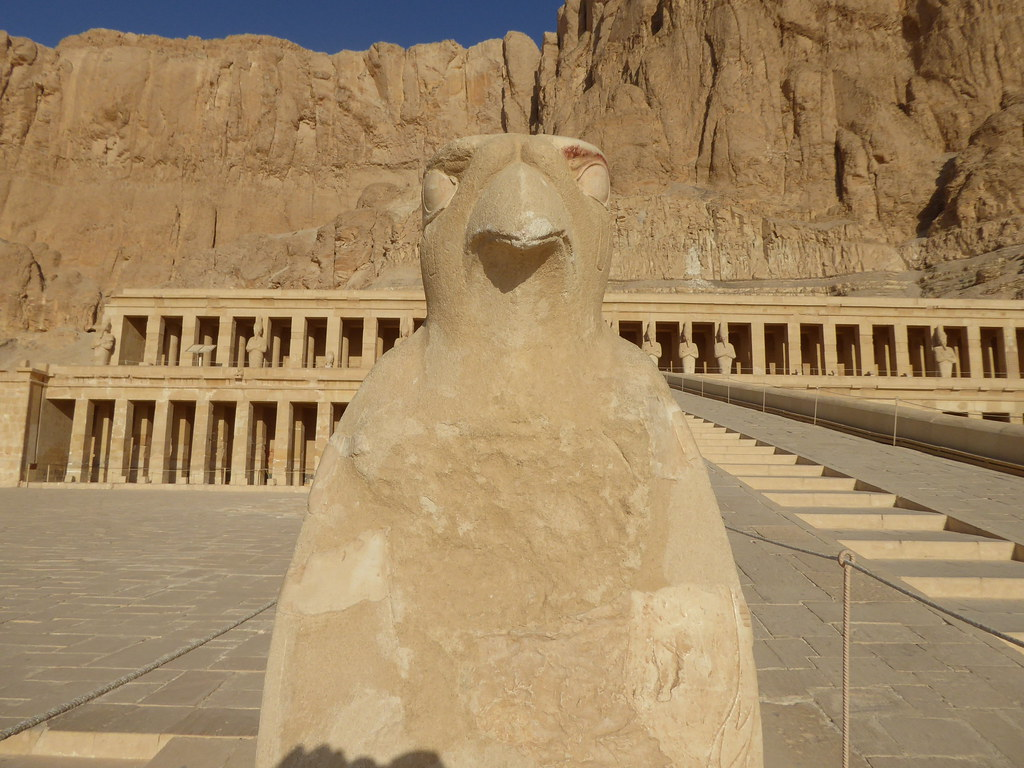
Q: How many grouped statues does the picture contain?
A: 3